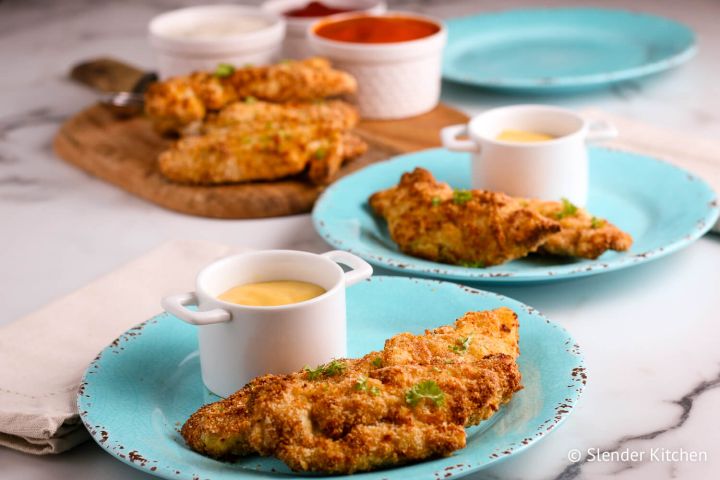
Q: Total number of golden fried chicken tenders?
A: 7